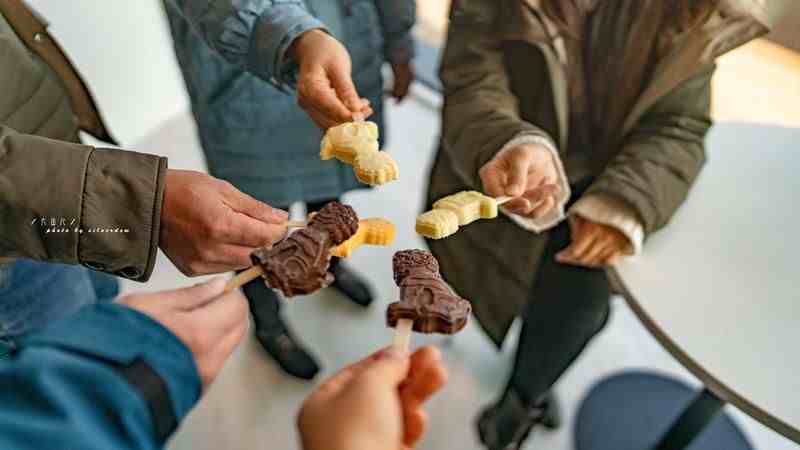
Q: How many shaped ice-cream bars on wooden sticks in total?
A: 5